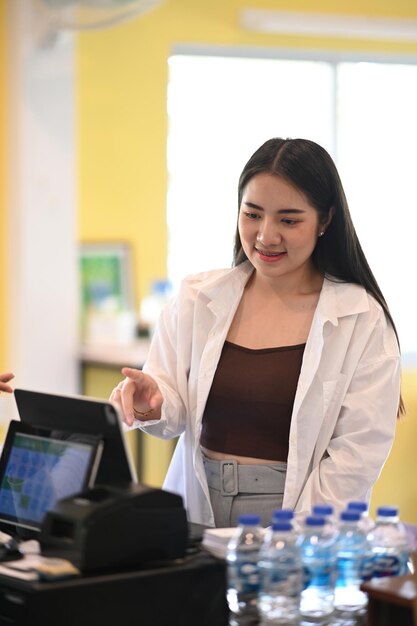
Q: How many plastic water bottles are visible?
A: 8